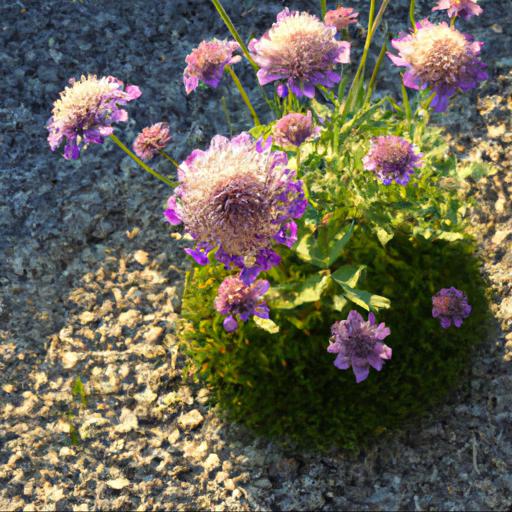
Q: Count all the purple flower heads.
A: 13